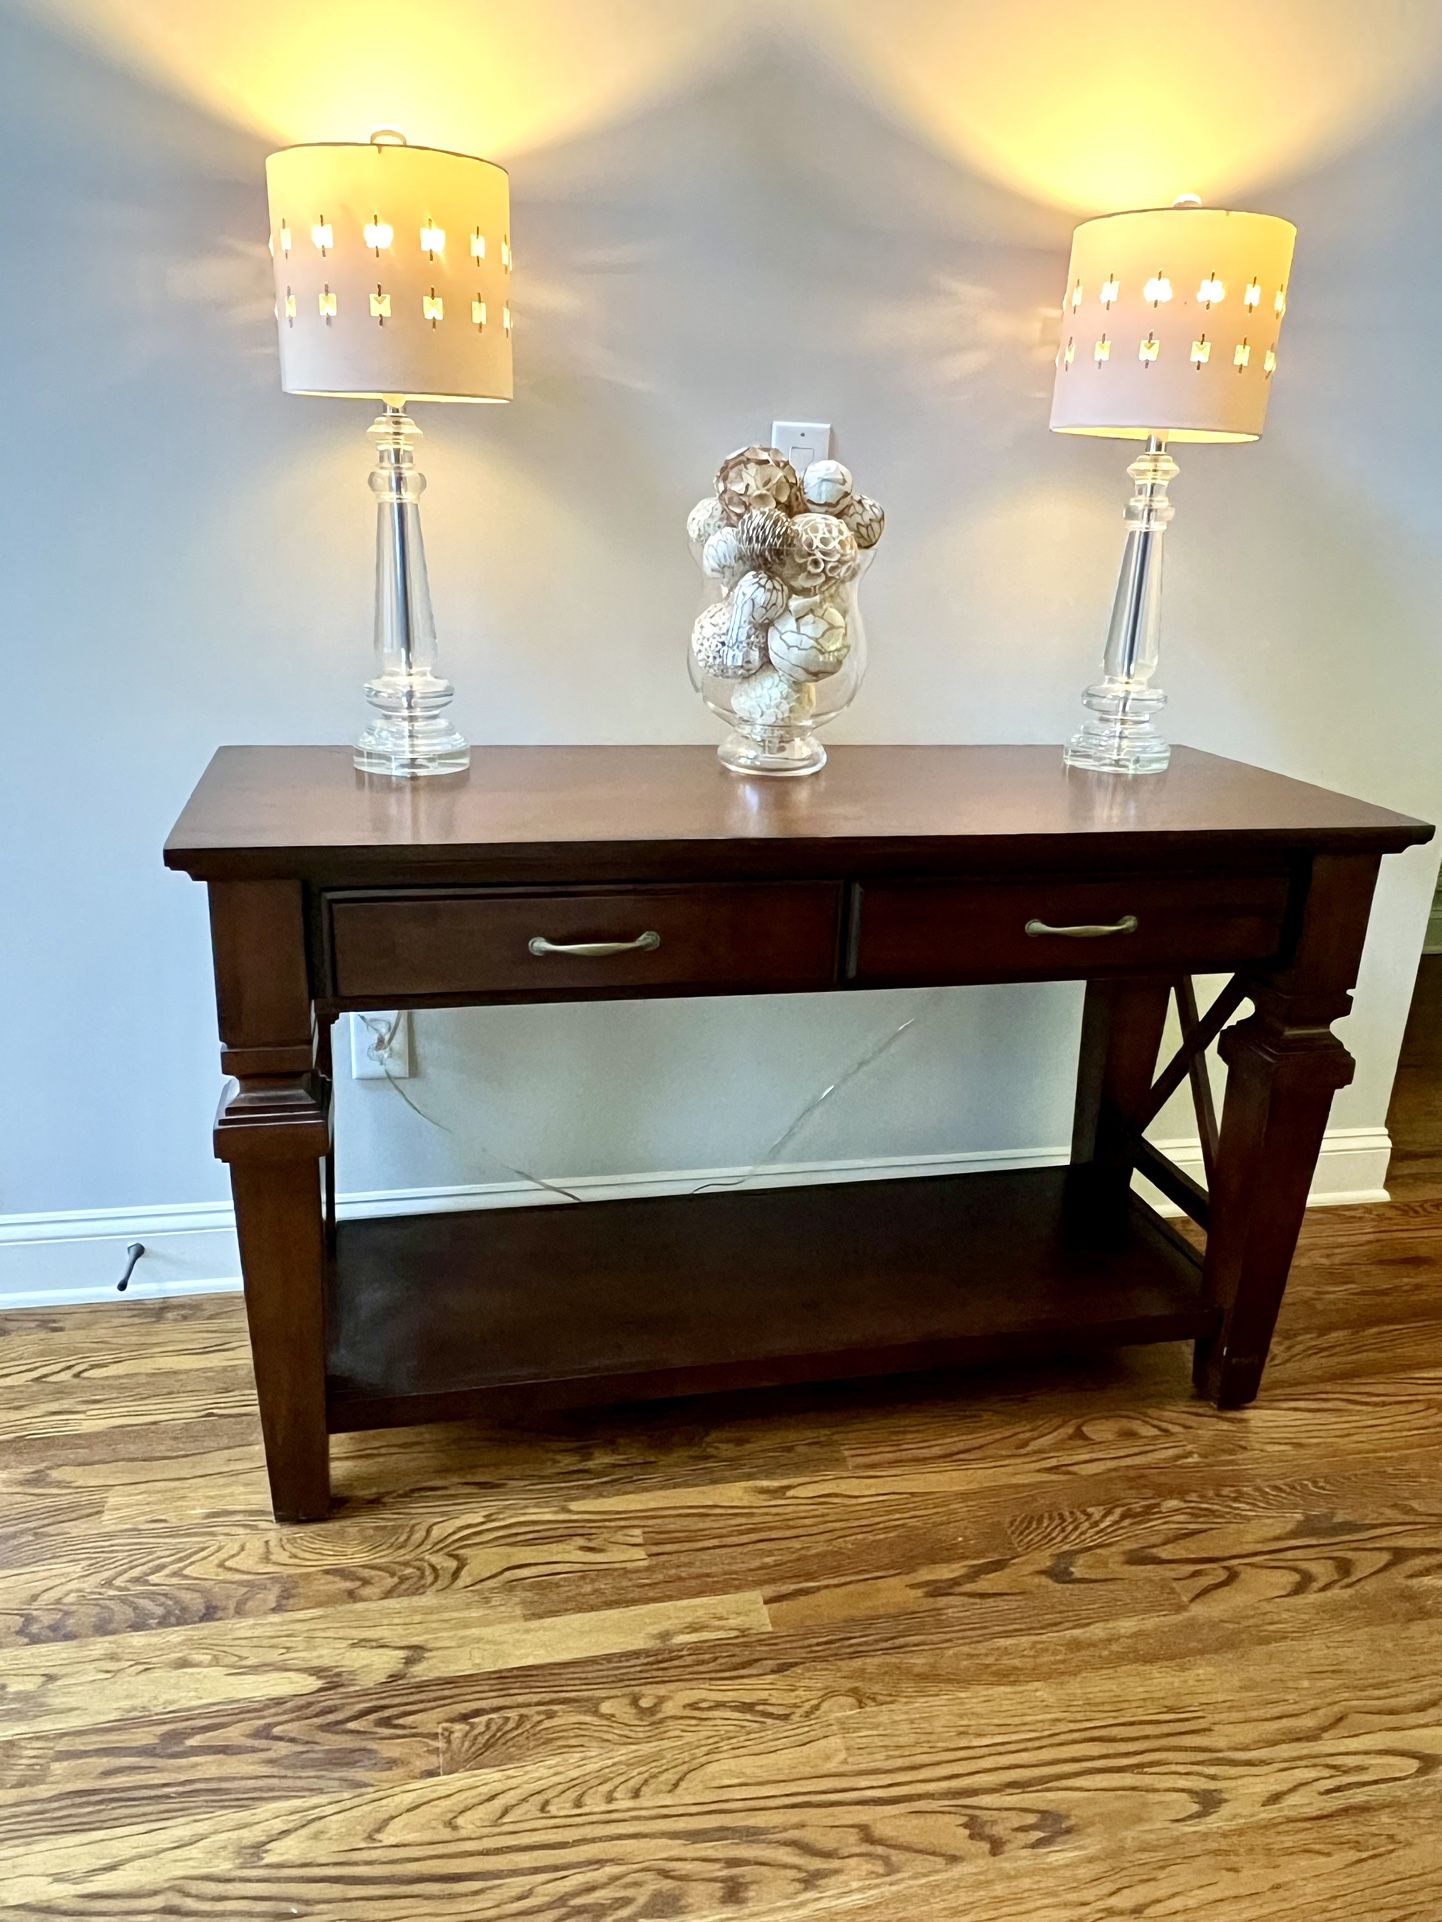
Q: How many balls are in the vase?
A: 11